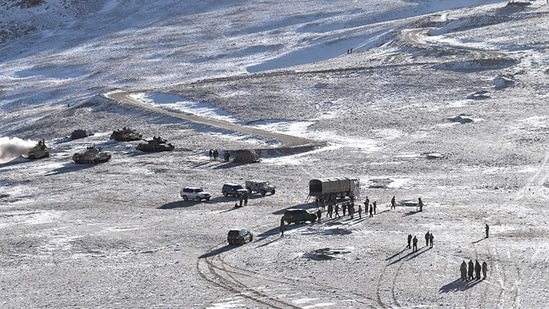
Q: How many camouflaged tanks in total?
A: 4